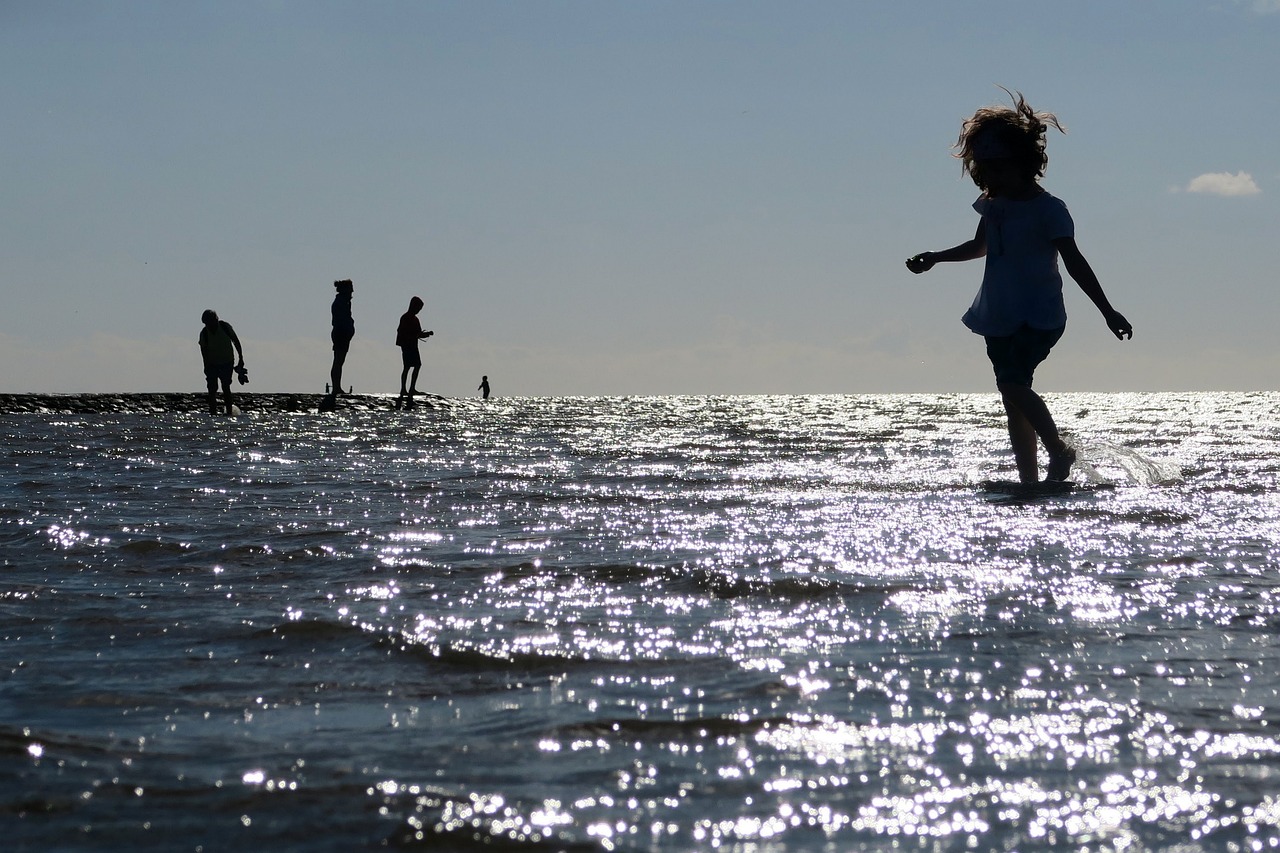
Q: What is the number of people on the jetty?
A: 3